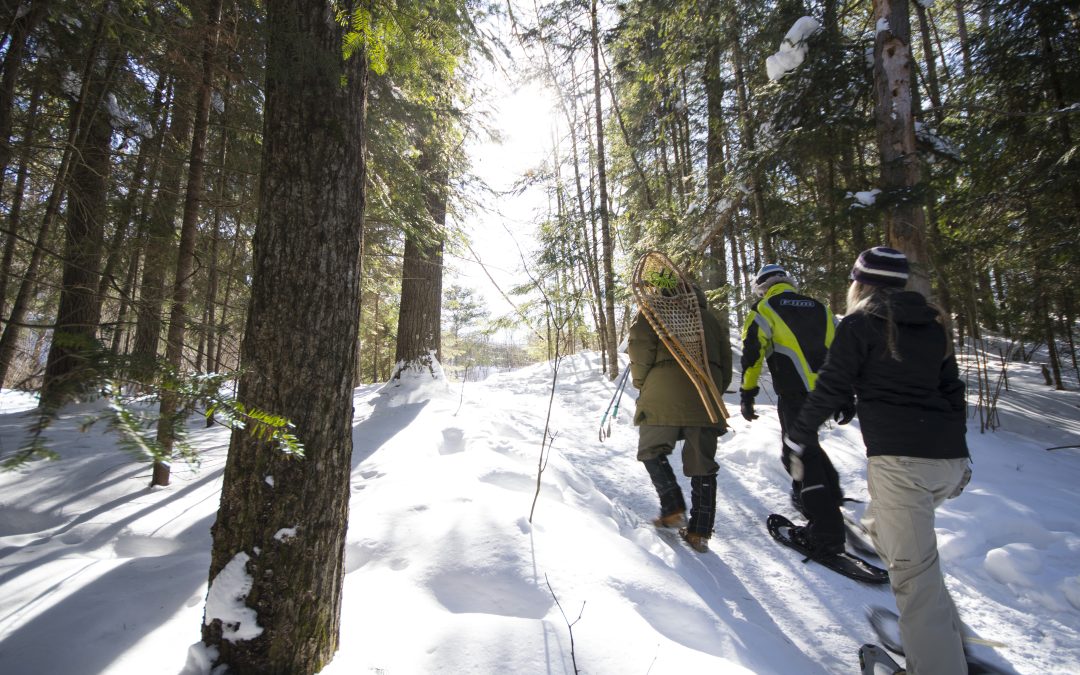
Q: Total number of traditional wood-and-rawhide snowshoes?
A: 2